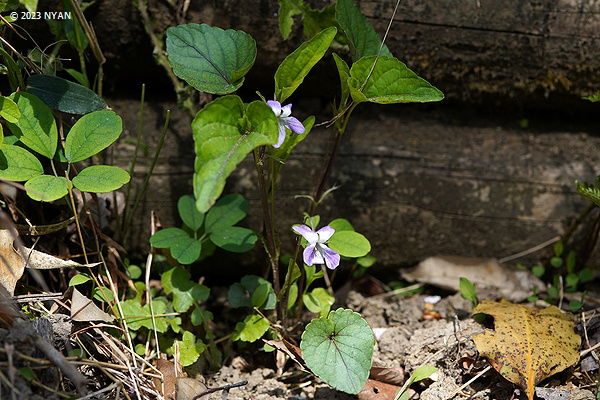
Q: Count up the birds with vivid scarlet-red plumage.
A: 0